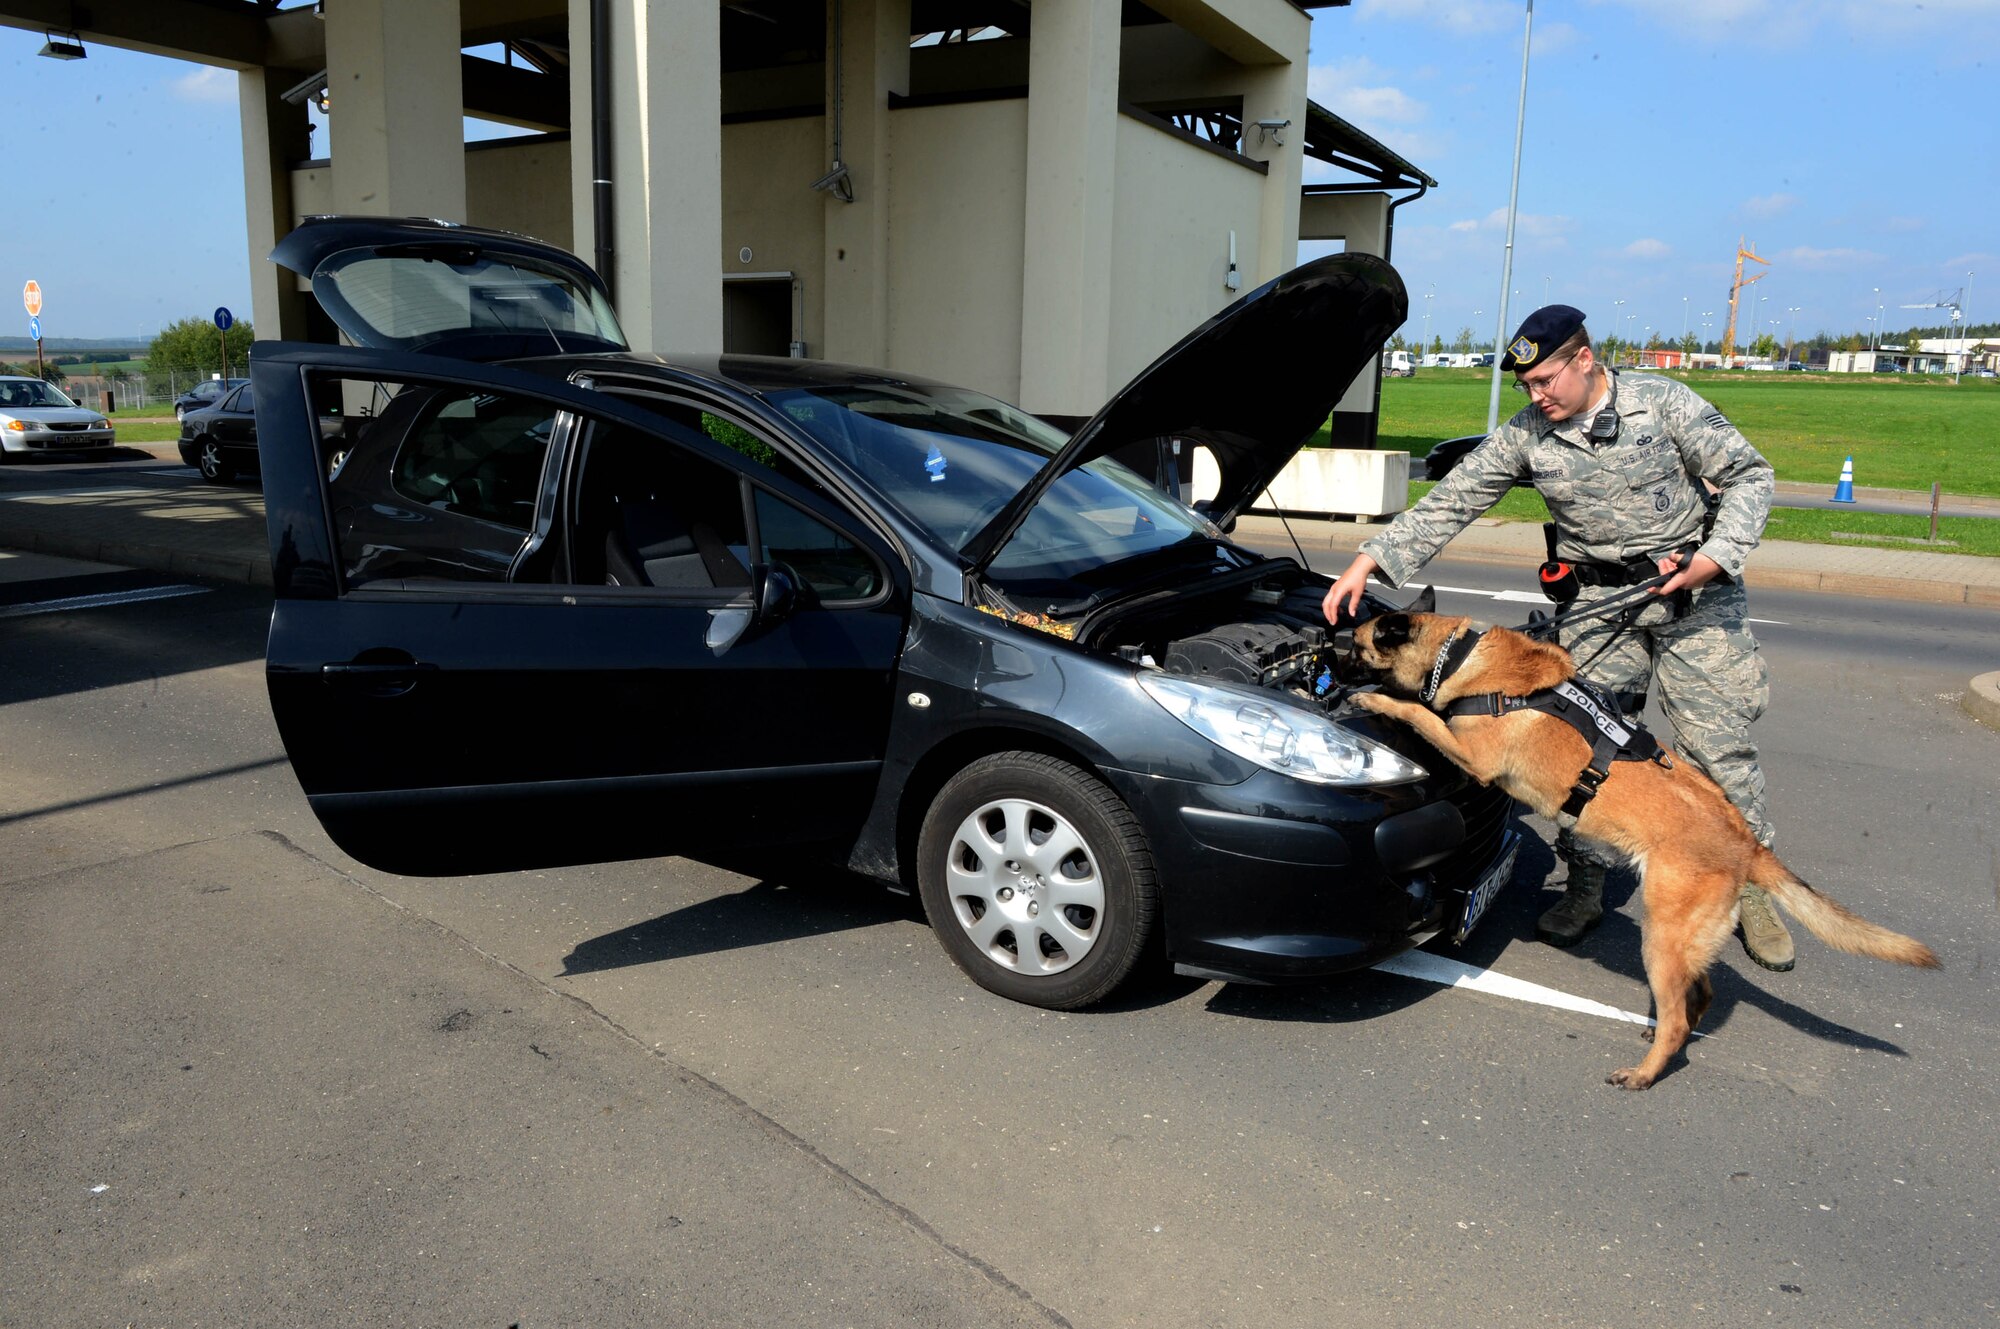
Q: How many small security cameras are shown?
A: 3